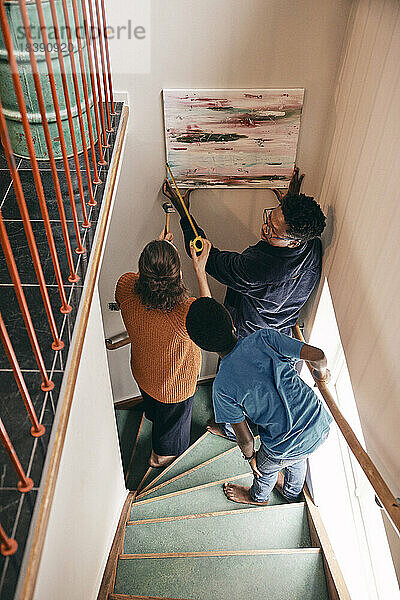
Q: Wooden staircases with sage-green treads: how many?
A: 1